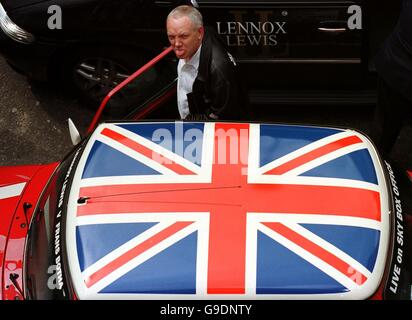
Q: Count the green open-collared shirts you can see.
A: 0